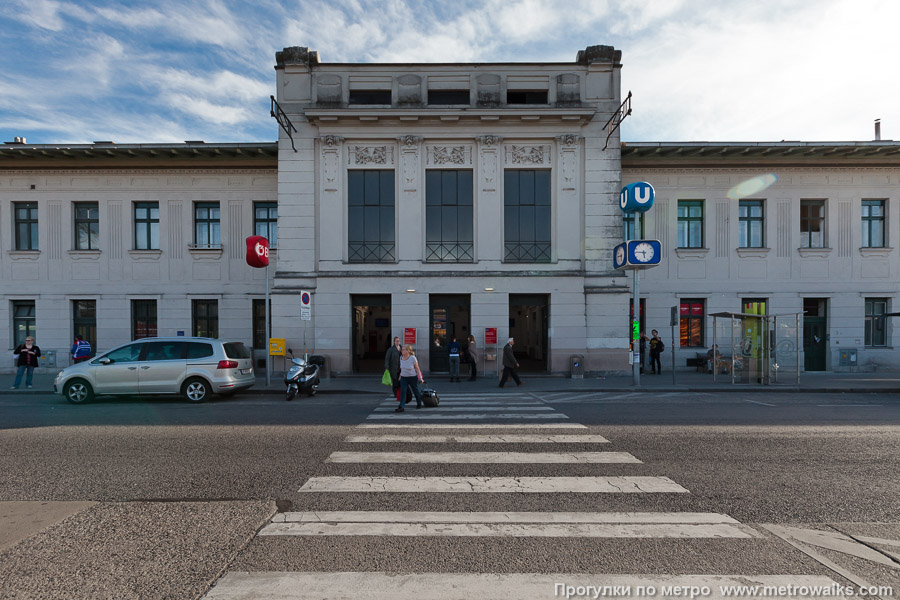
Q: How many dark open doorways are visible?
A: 3